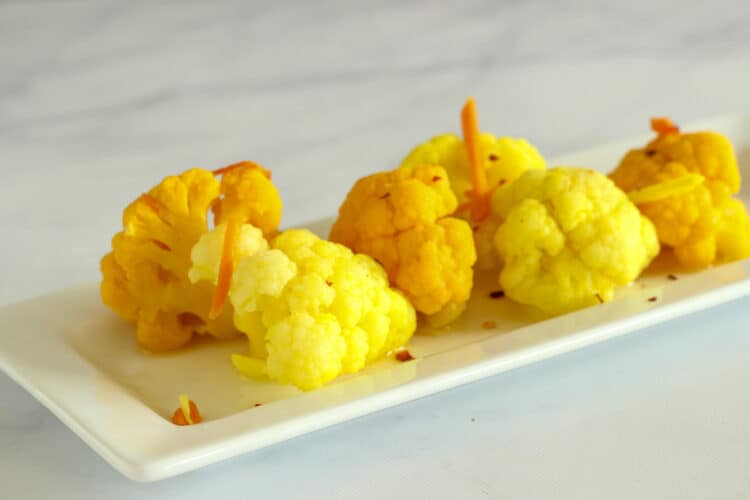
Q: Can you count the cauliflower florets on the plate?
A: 6